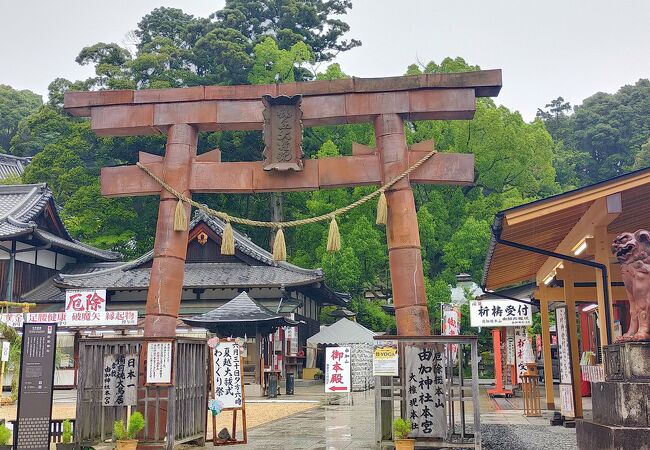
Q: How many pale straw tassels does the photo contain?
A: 5